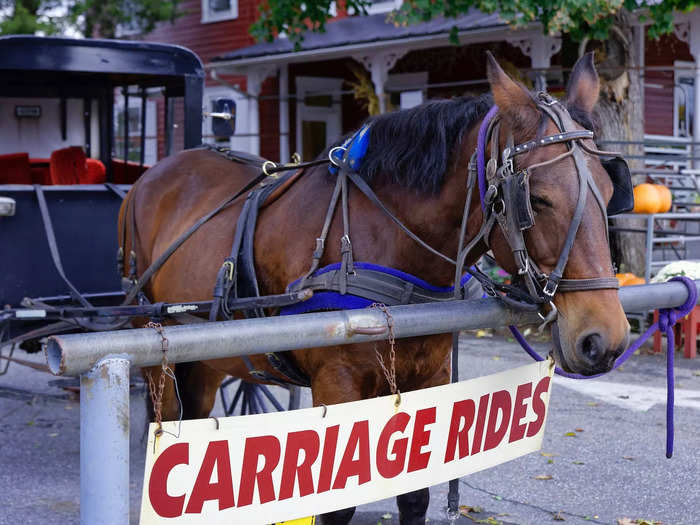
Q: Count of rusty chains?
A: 2